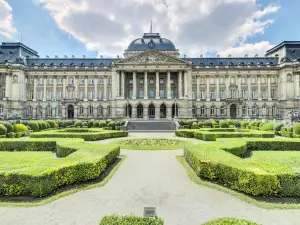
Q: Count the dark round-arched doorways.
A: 7